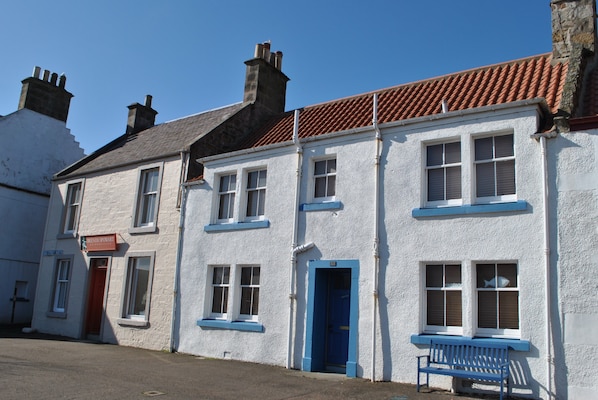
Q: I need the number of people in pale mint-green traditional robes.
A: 0